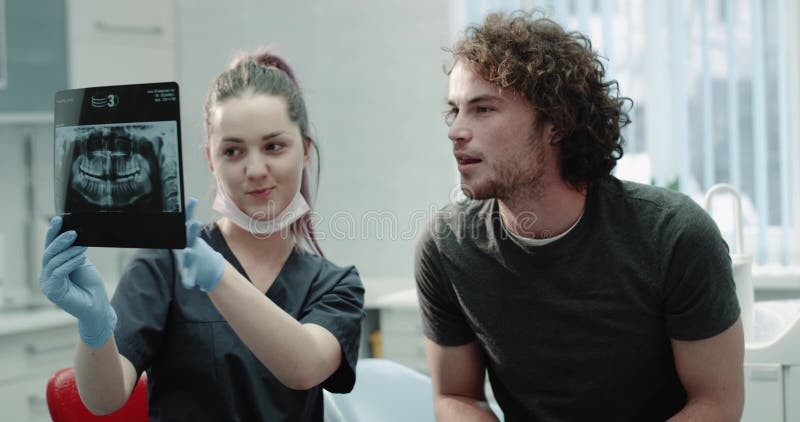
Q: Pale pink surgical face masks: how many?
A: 1